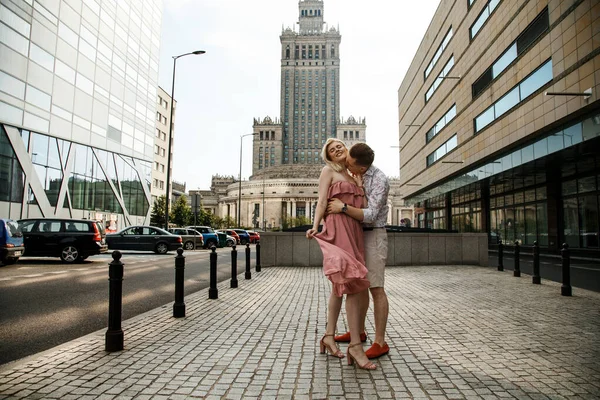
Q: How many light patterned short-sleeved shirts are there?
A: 1